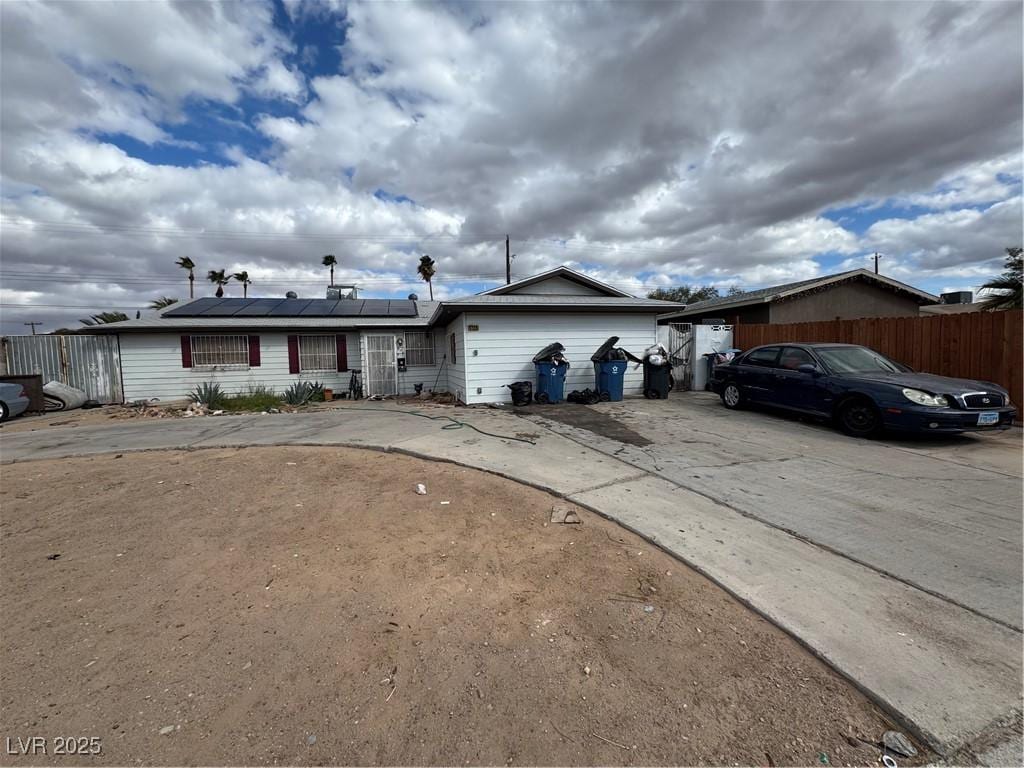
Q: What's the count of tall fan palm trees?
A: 5